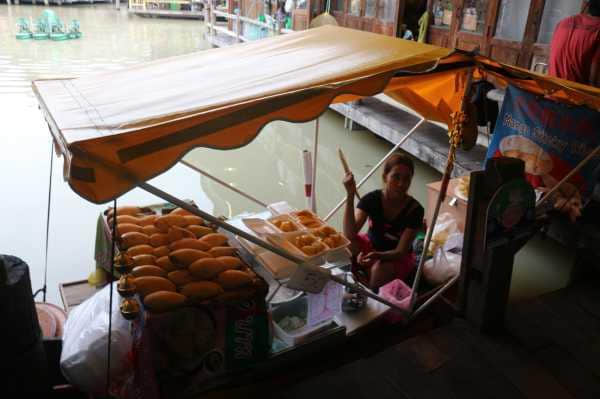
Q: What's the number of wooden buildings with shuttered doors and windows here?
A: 1